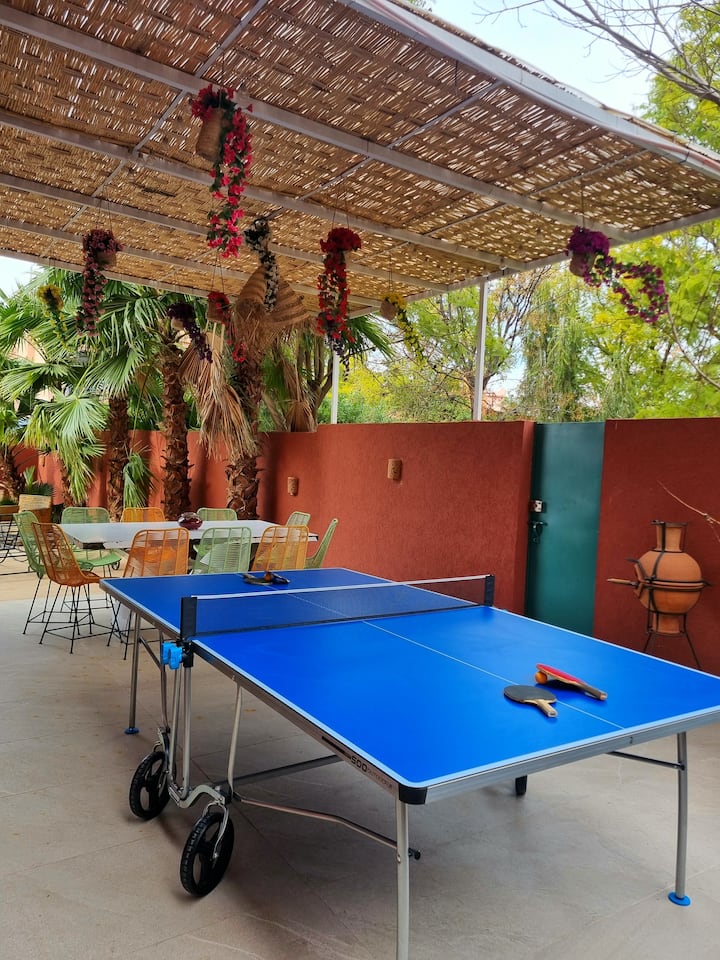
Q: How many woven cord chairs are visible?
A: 10